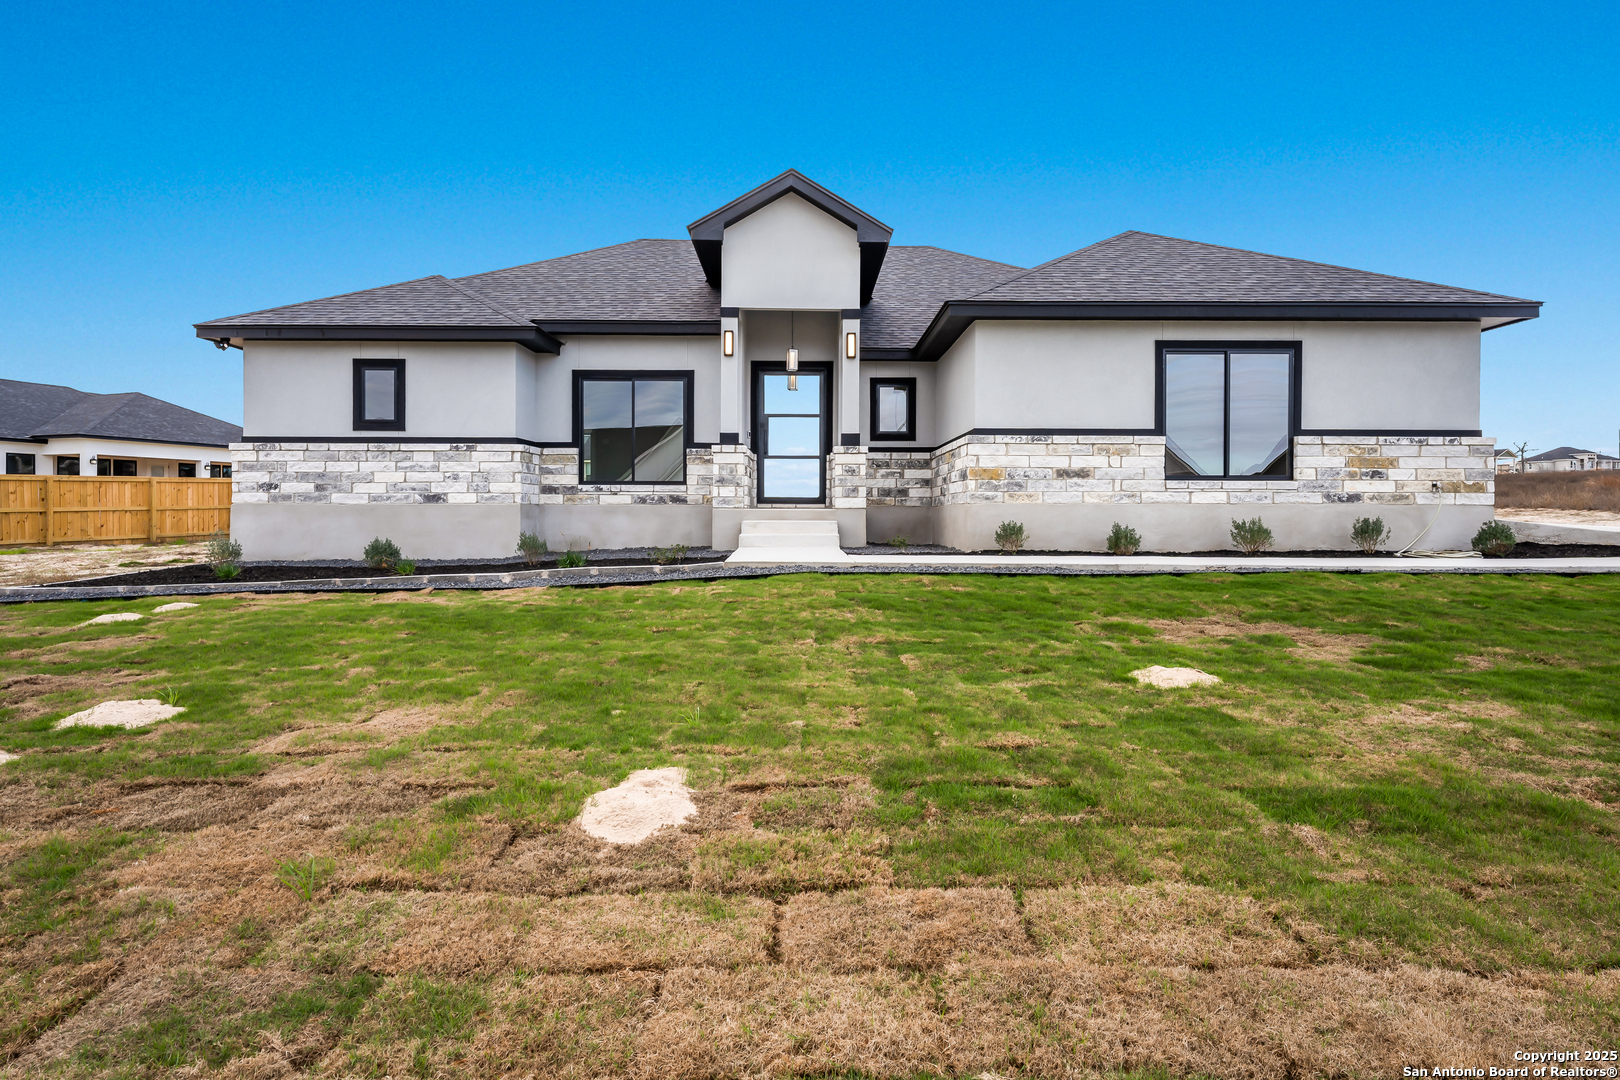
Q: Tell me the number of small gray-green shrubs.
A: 8